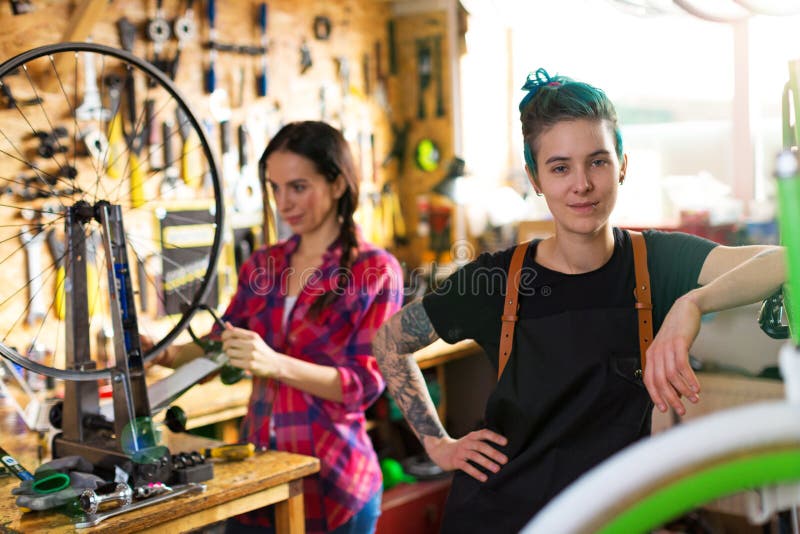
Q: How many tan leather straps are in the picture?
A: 2